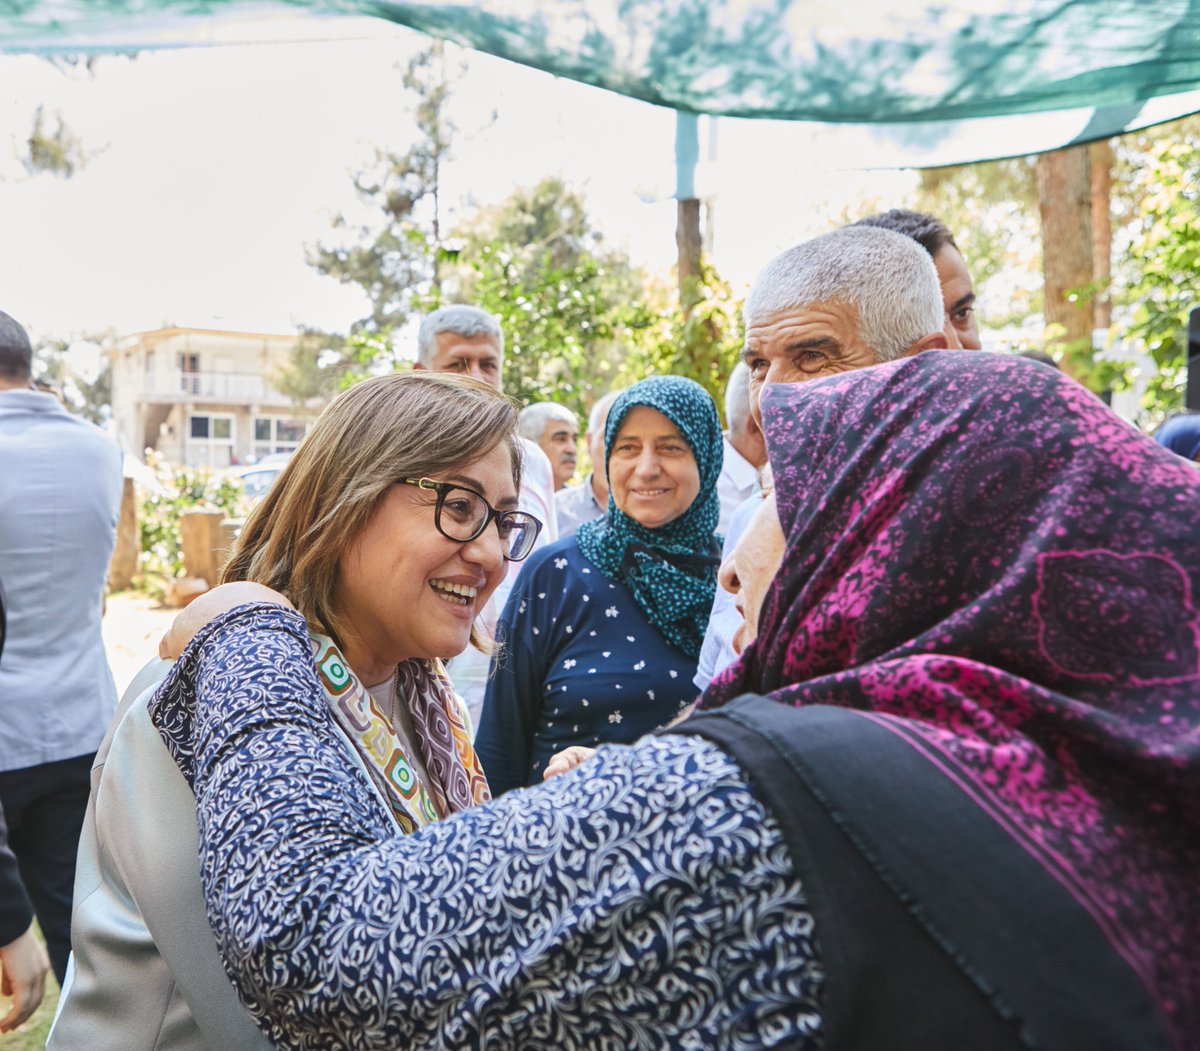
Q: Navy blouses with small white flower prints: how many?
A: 1